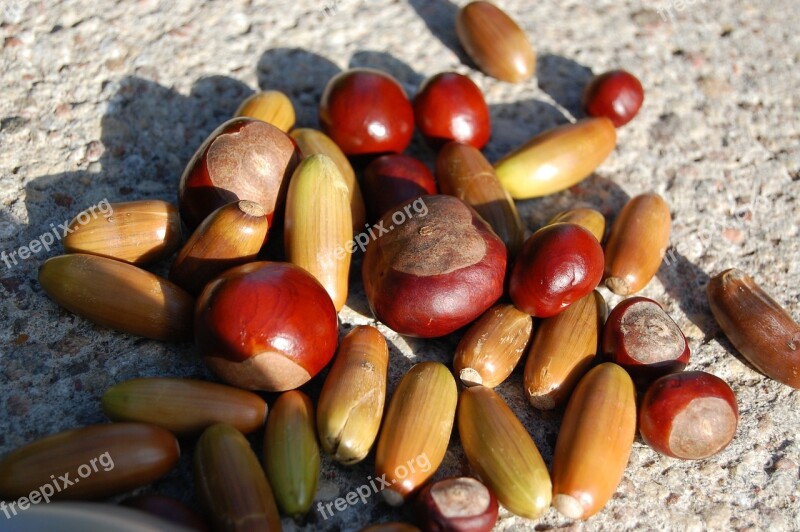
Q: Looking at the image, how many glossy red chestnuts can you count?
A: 11